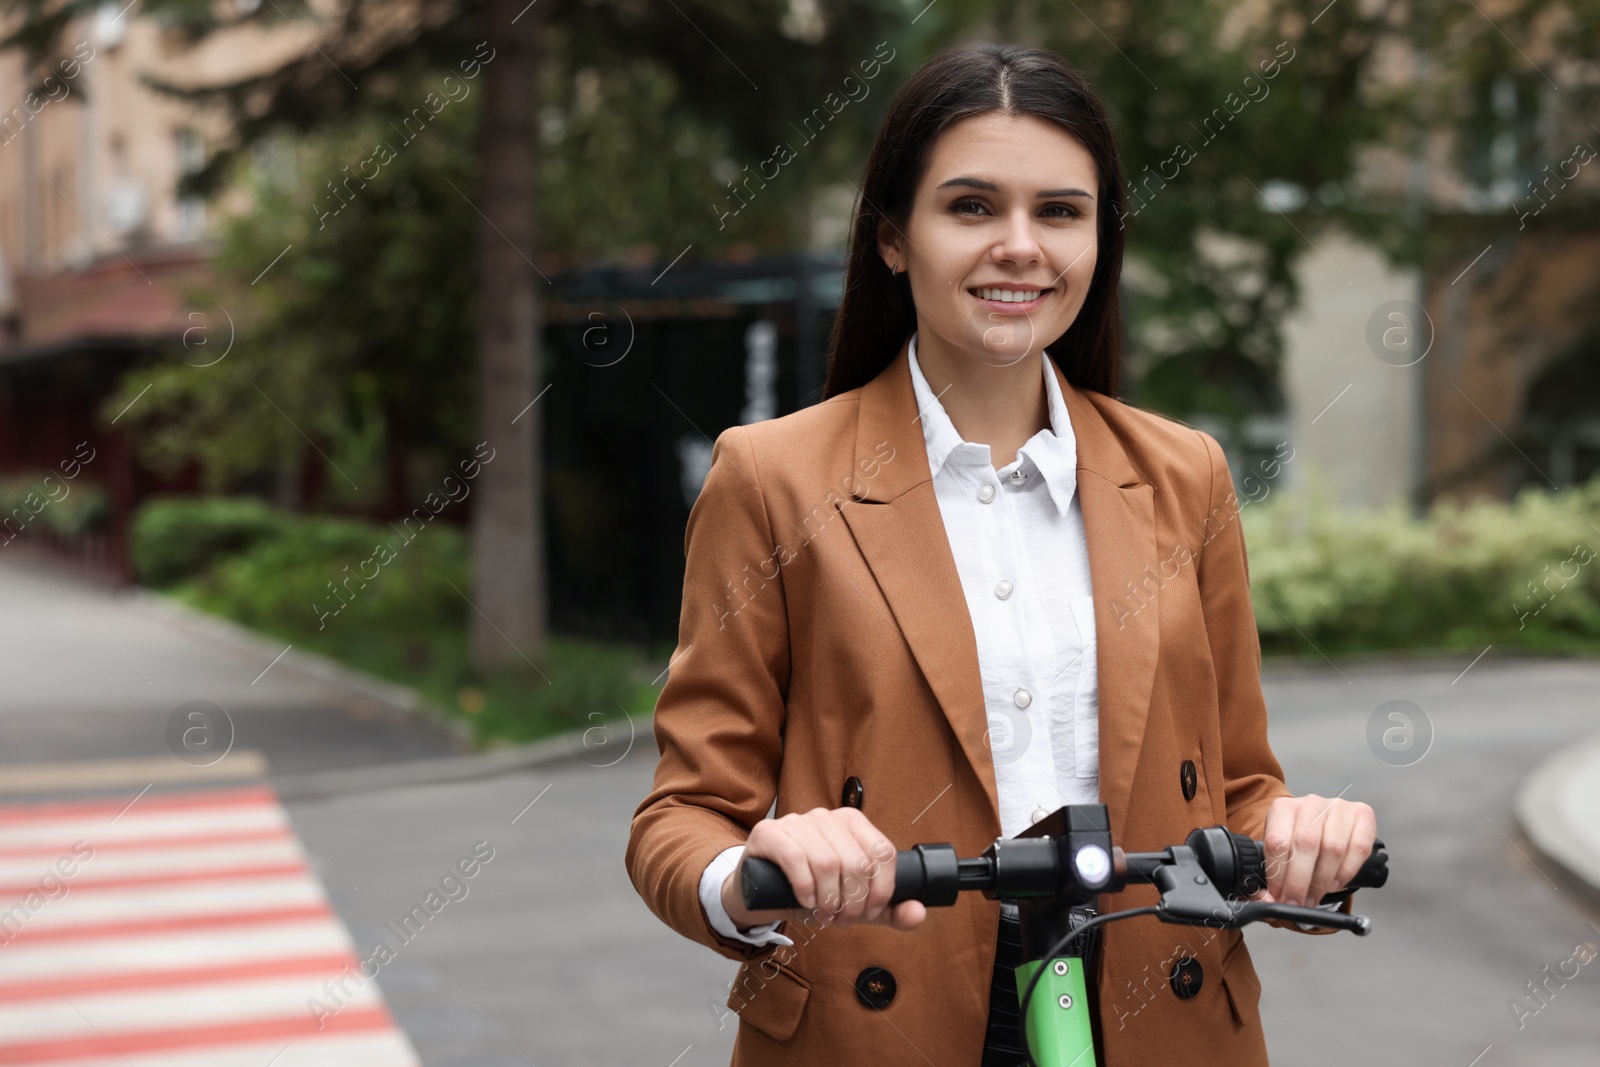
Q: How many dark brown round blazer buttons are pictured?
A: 4